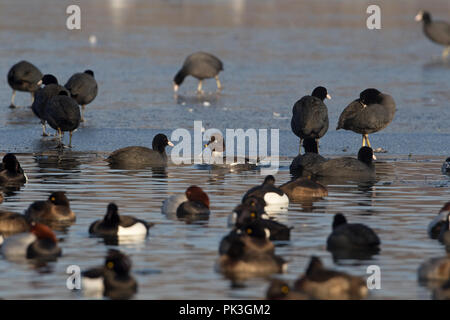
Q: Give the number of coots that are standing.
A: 8